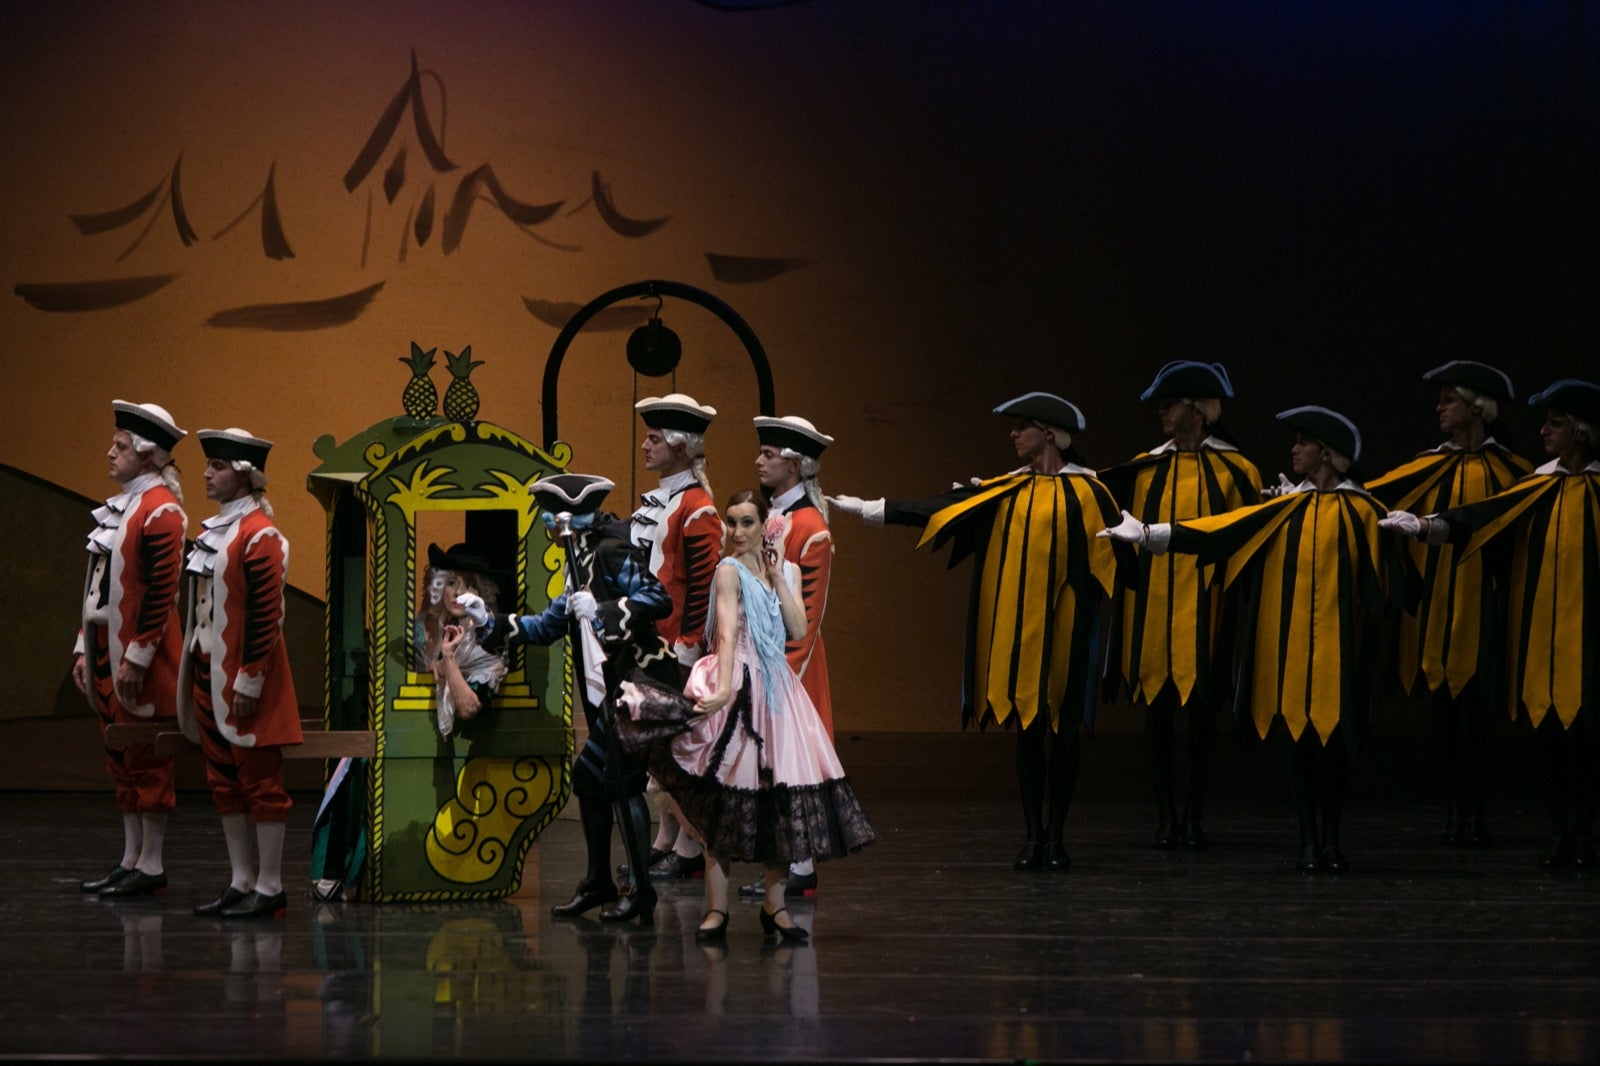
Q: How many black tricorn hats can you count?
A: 11